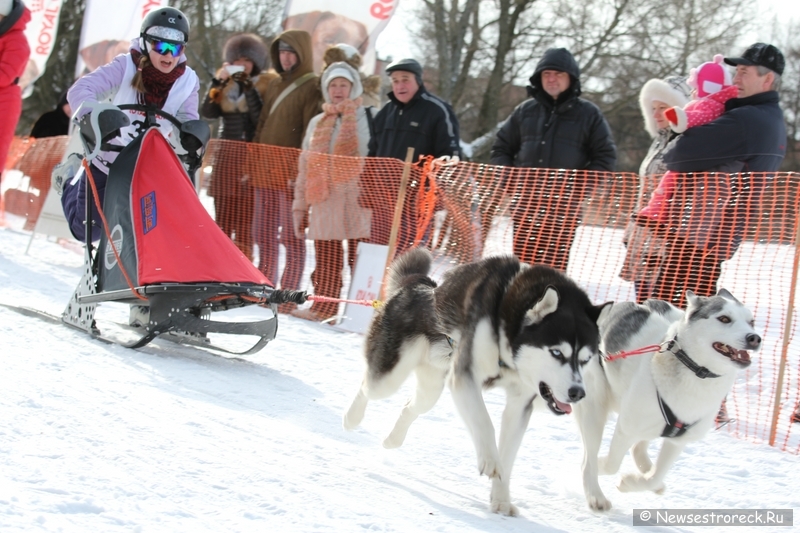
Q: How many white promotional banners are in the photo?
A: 3